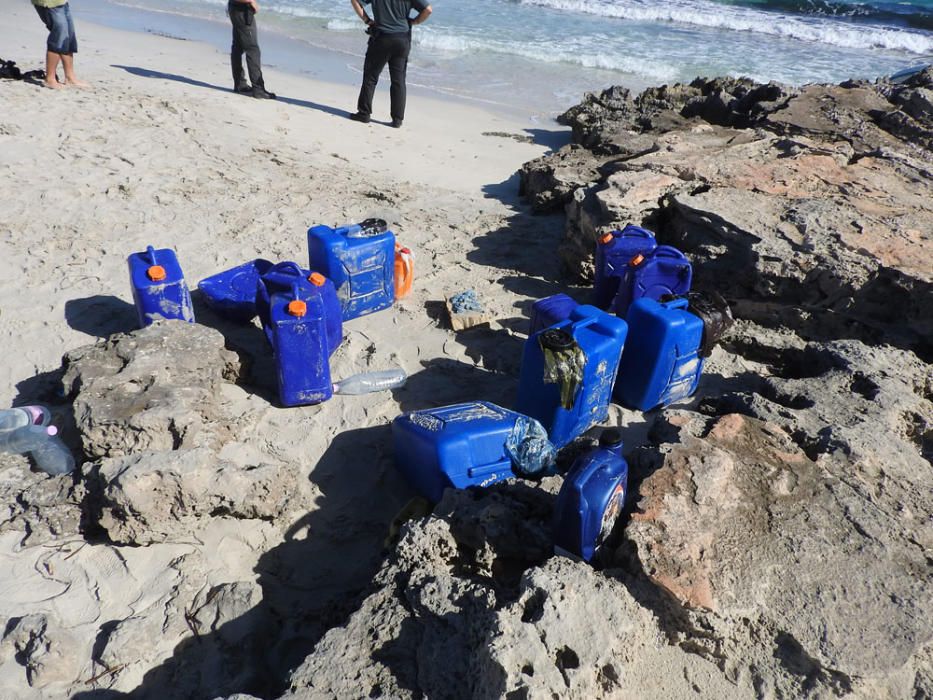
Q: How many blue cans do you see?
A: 12